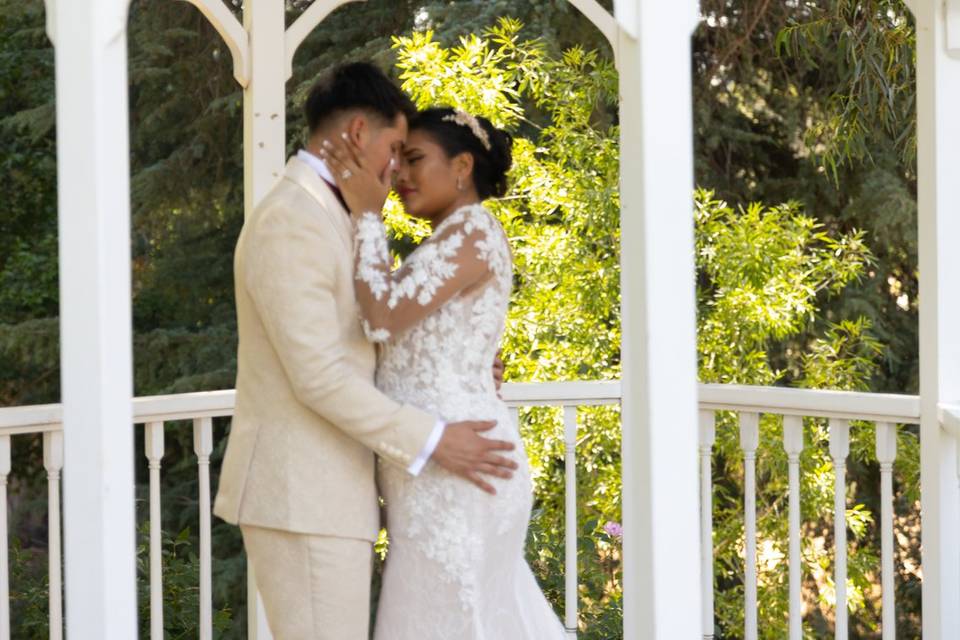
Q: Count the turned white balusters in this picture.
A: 10